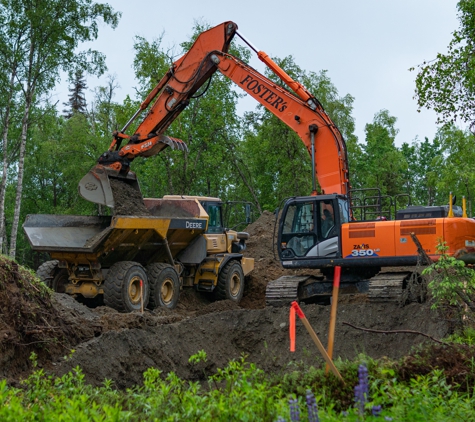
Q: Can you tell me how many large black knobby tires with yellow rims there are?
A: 3